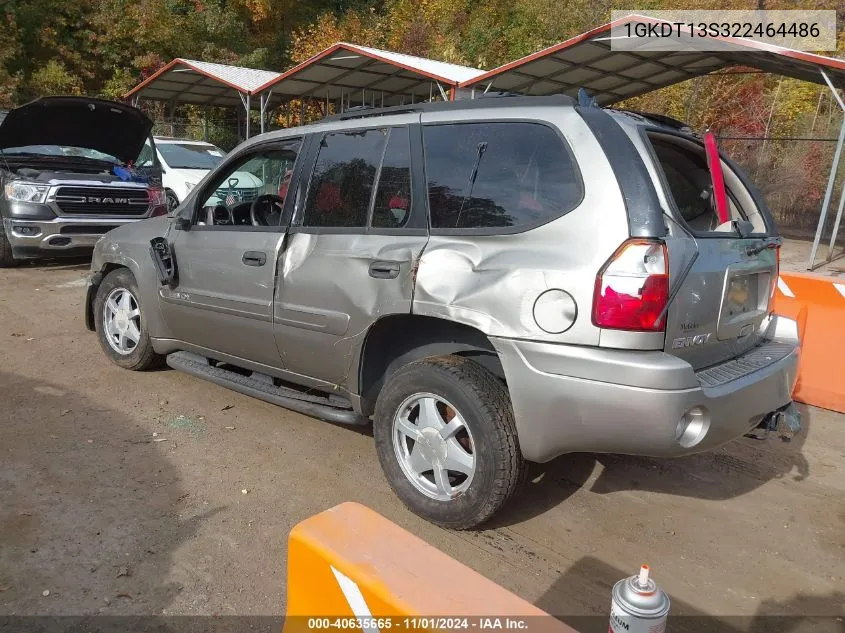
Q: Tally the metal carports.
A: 3